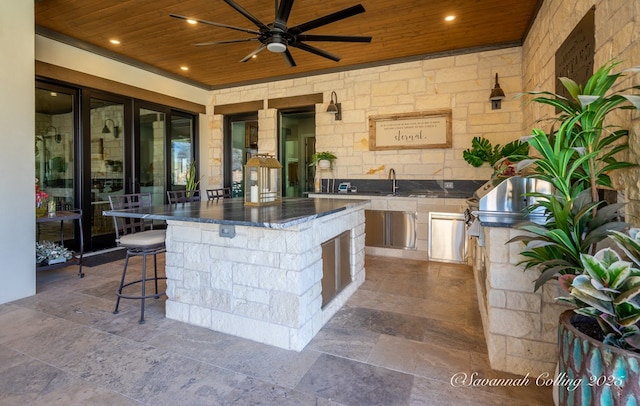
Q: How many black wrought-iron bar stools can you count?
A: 3